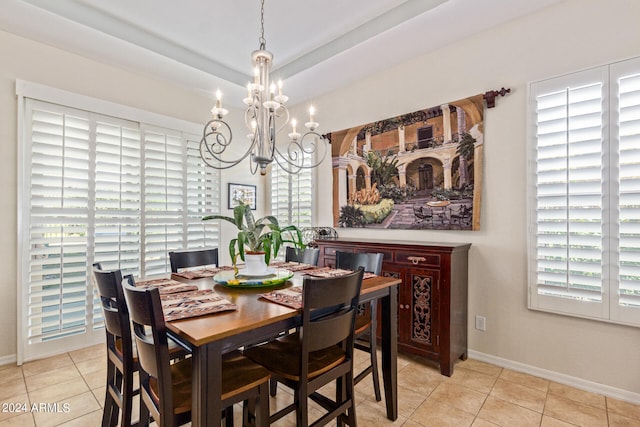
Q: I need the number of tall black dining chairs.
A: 6